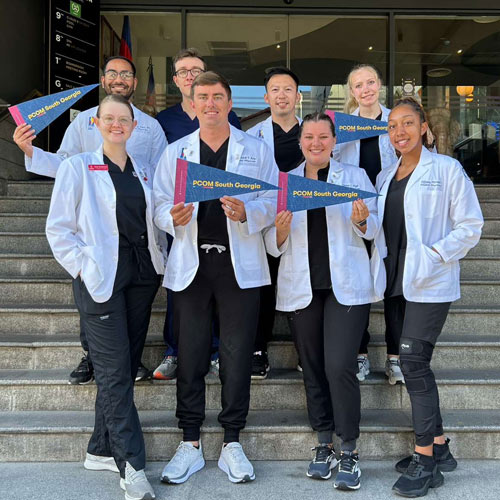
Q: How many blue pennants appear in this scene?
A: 4